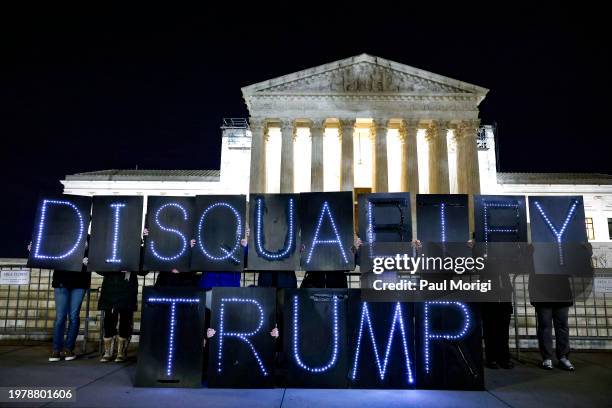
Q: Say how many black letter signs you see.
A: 15